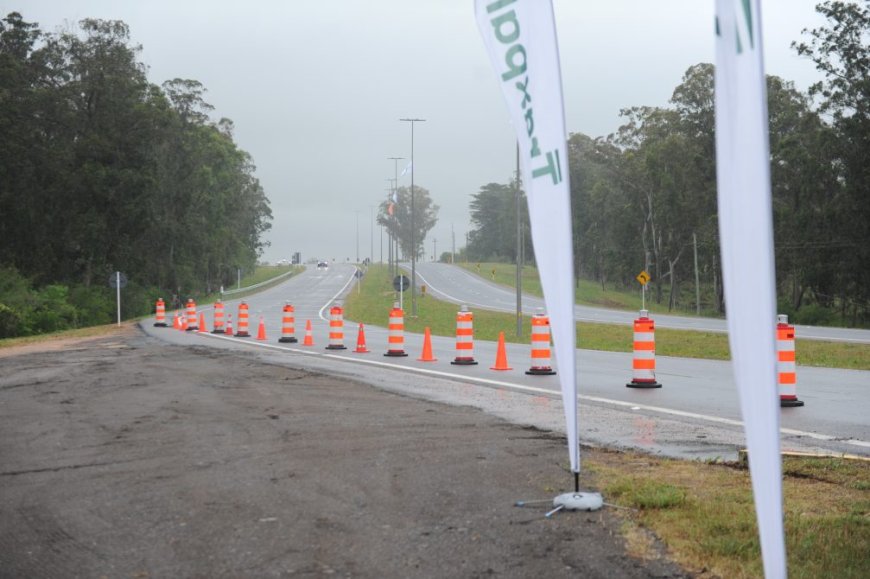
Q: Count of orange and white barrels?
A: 11